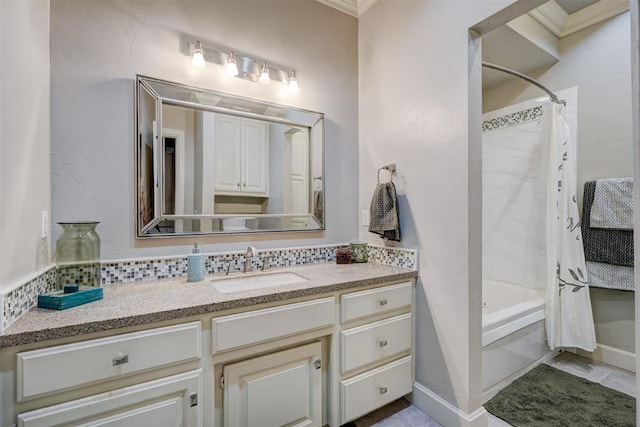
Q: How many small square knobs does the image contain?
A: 6